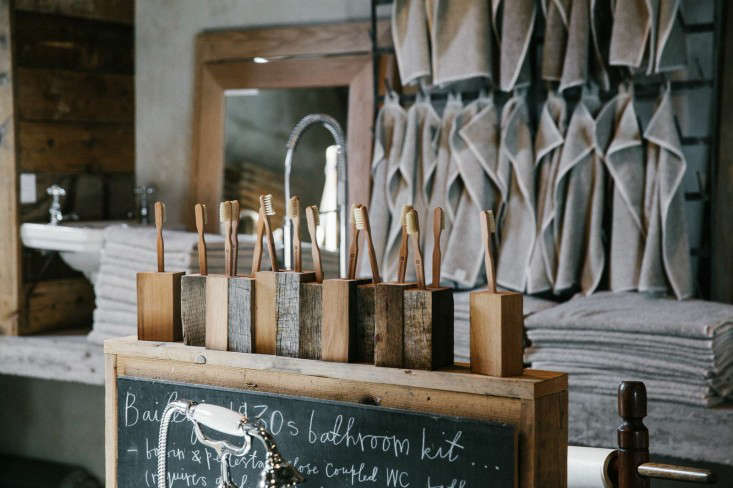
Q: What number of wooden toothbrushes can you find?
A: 14